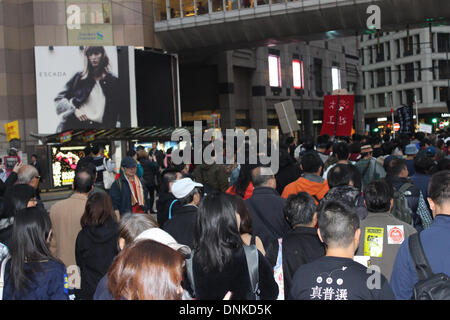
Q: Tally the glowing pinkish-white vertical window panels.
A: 3